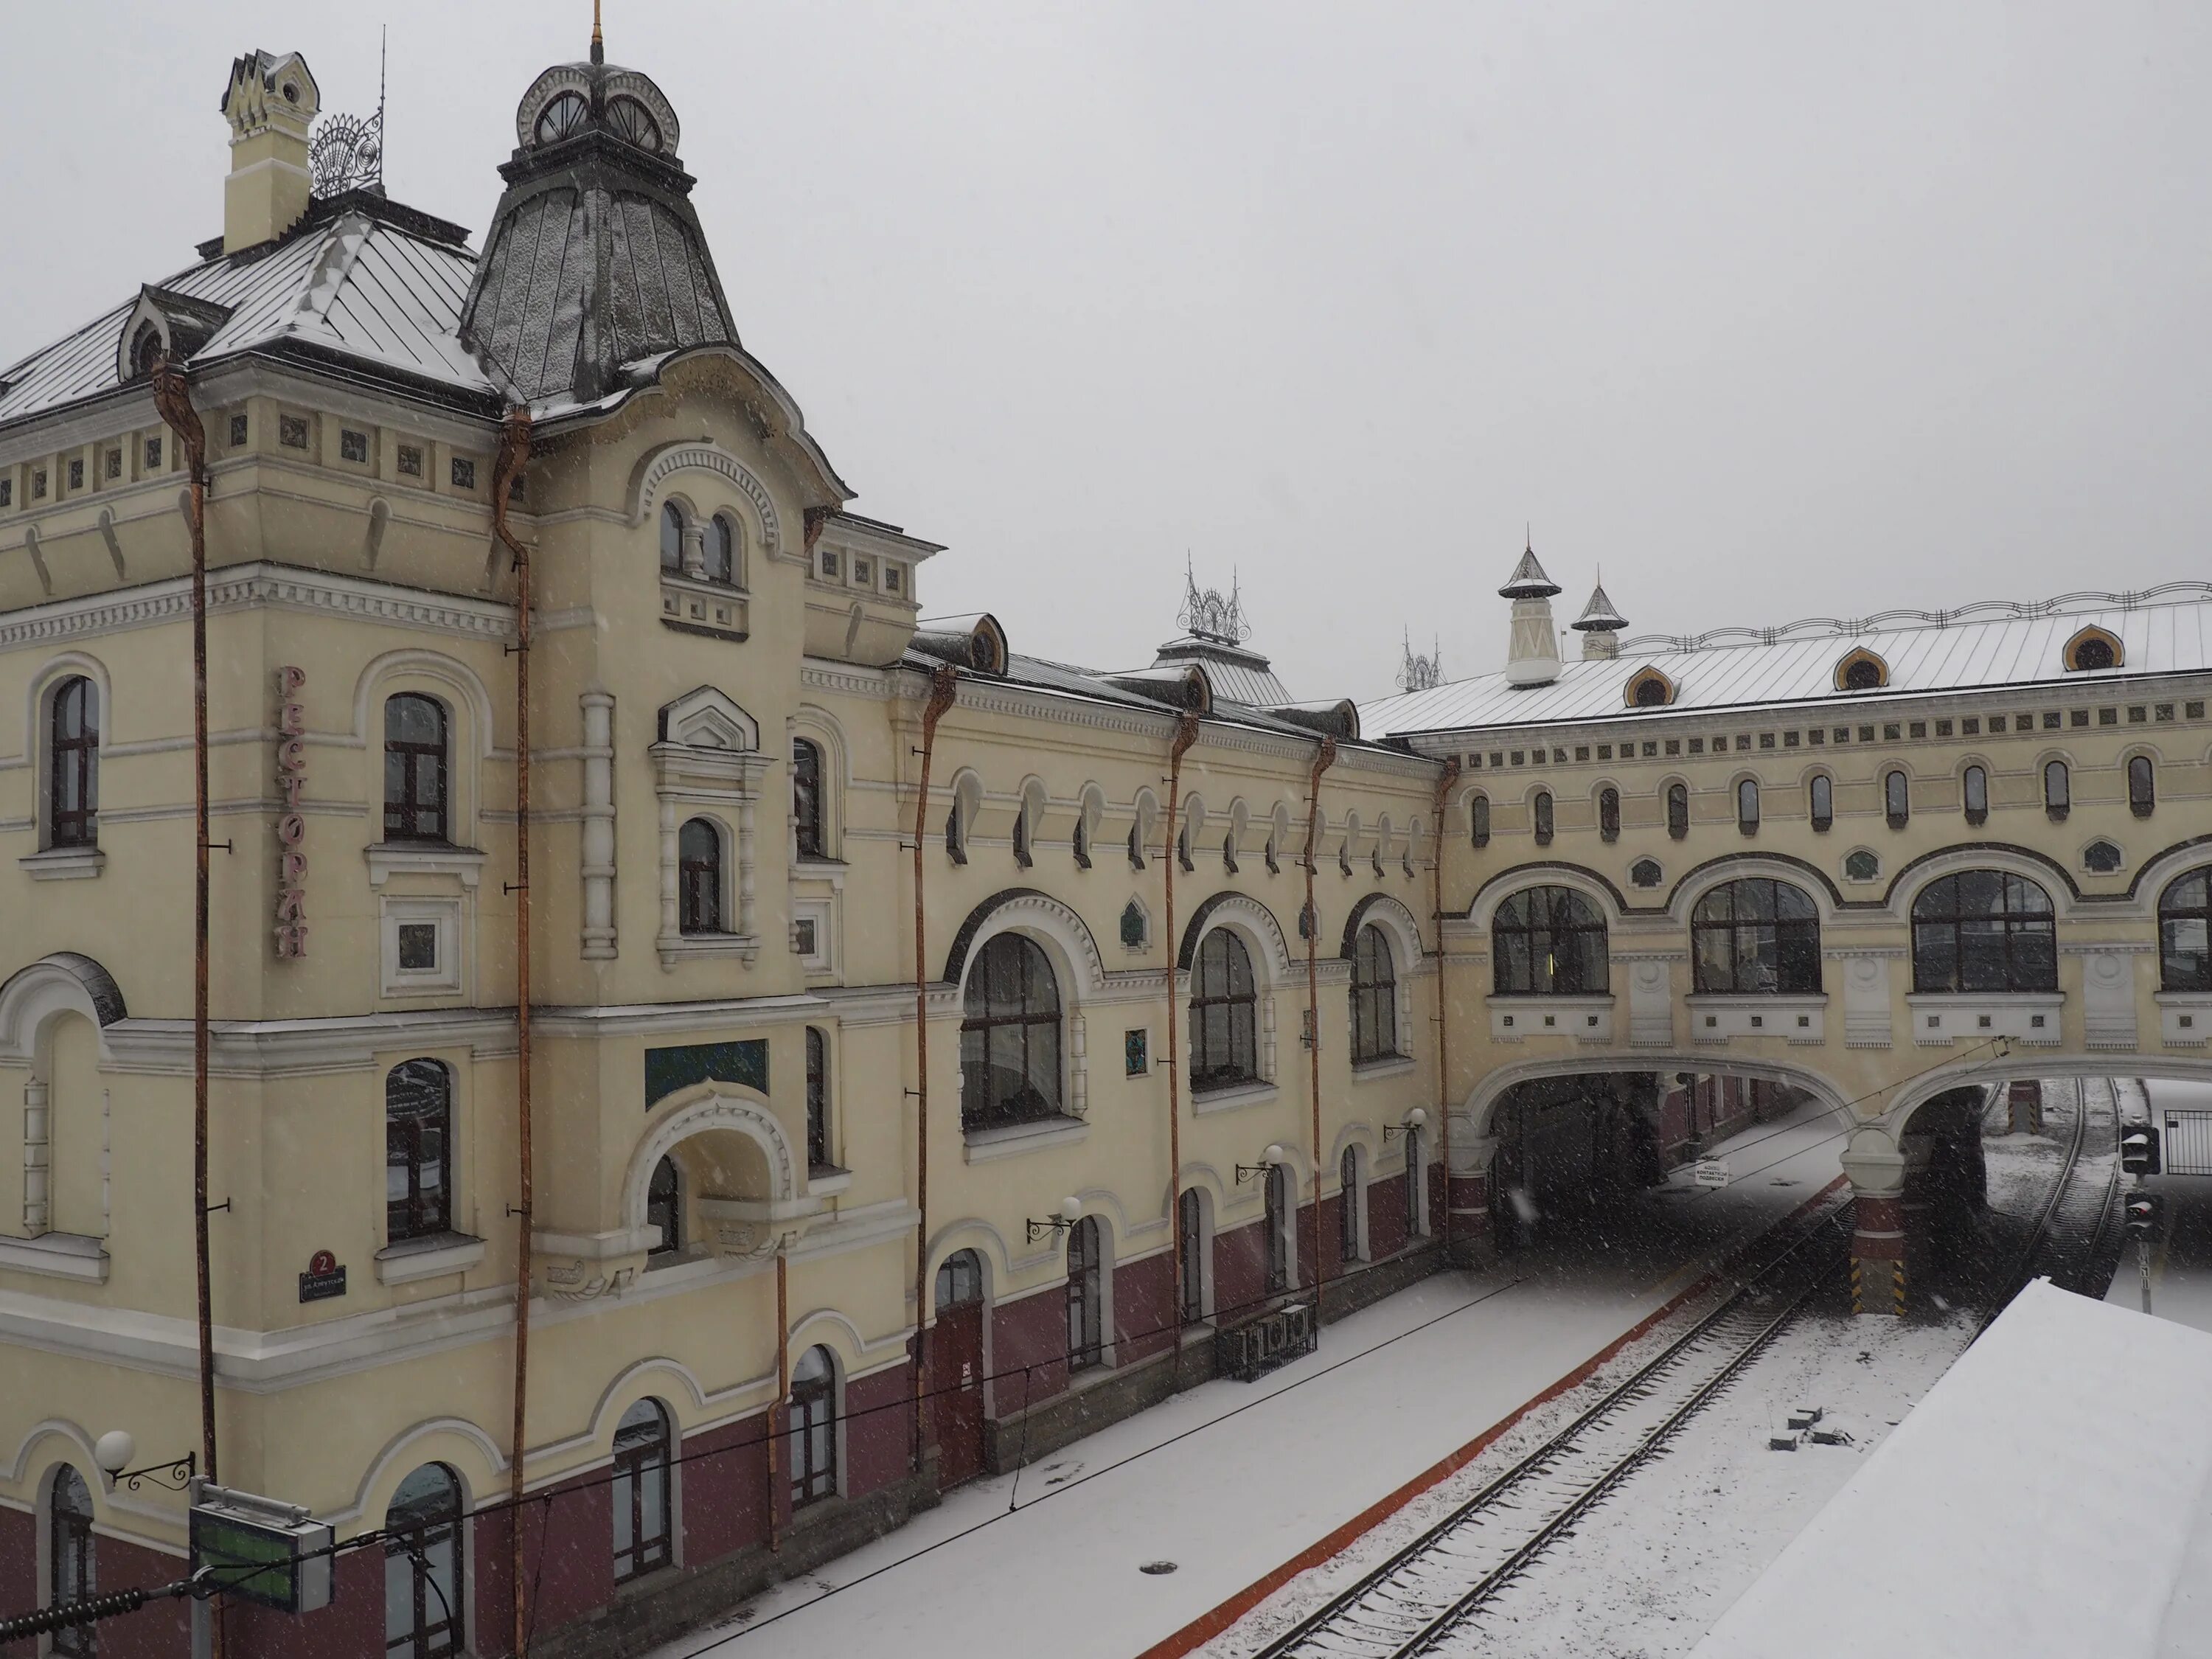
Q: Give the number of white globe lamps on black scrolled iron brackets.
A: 4